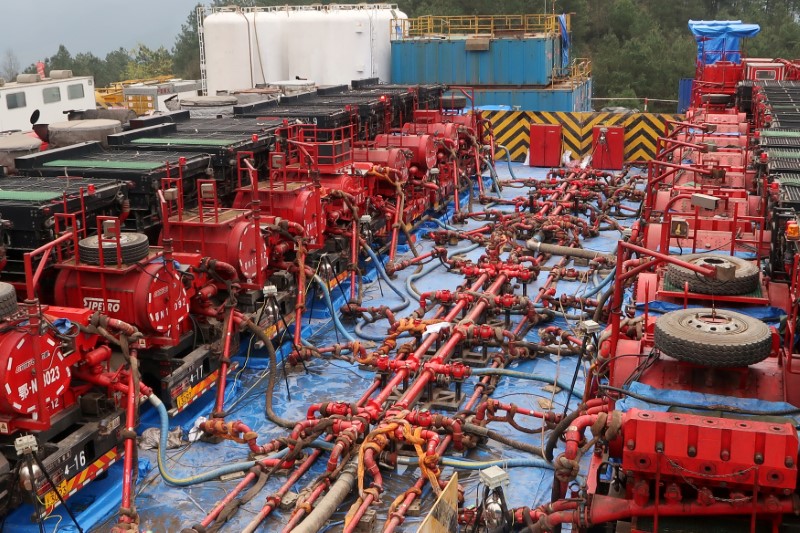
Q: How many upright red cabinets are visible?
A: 2